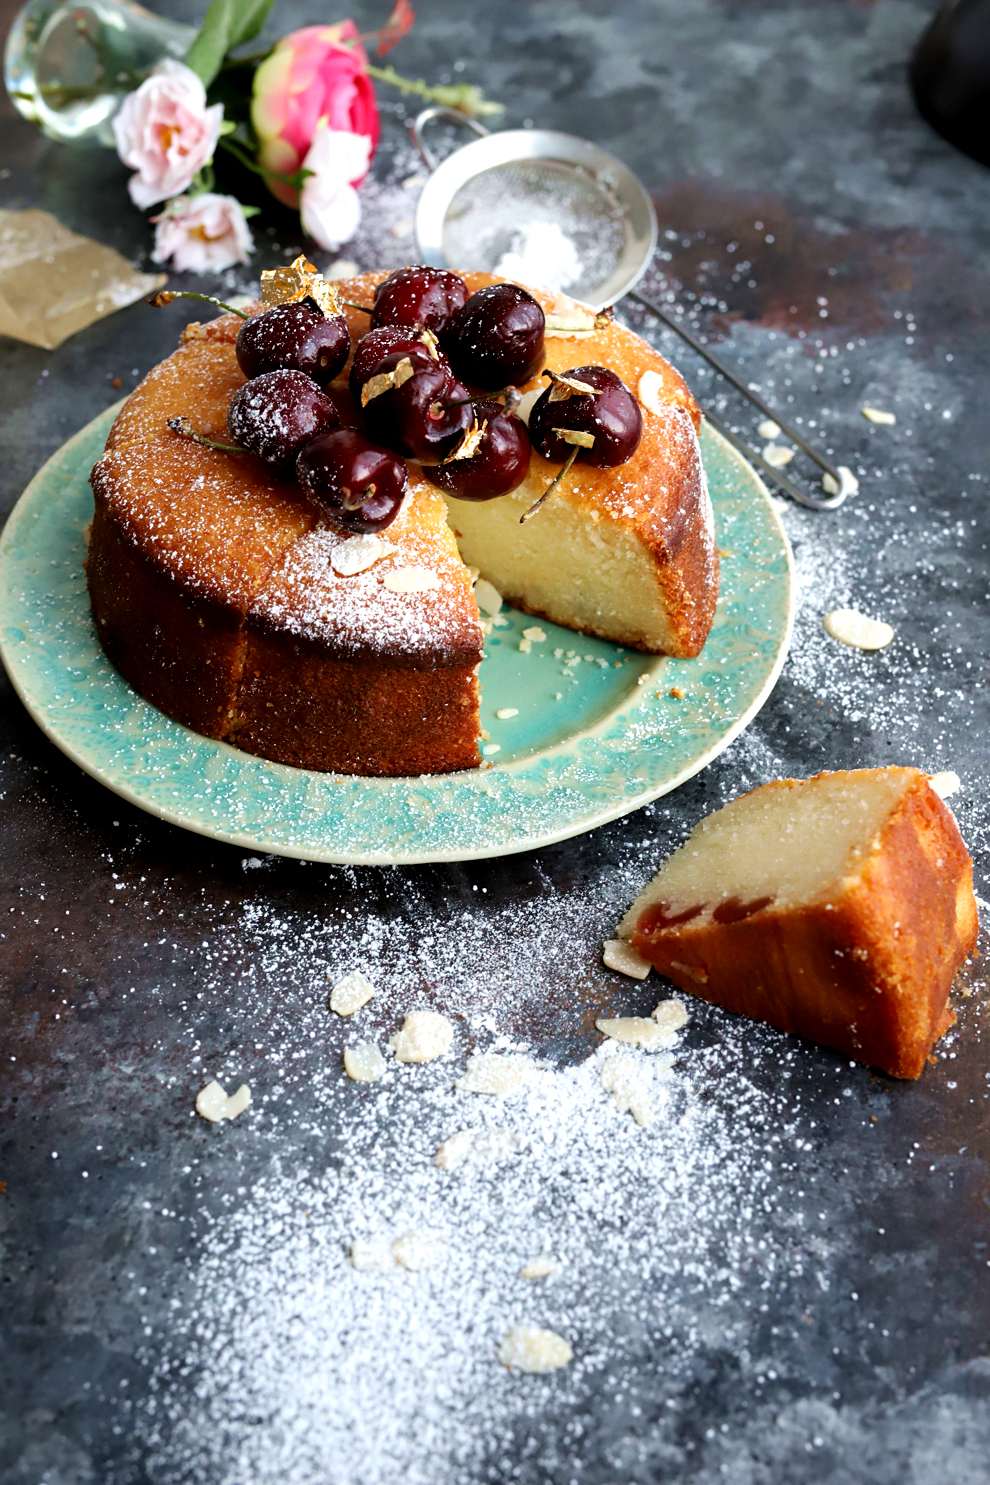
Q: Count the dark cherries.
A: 9